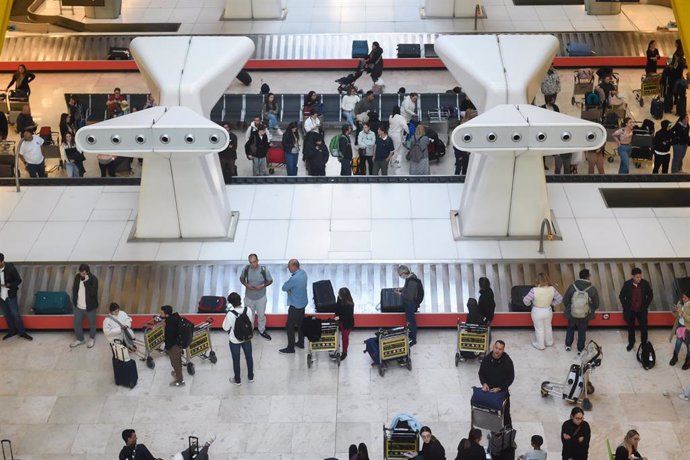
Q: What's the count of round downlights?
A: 12